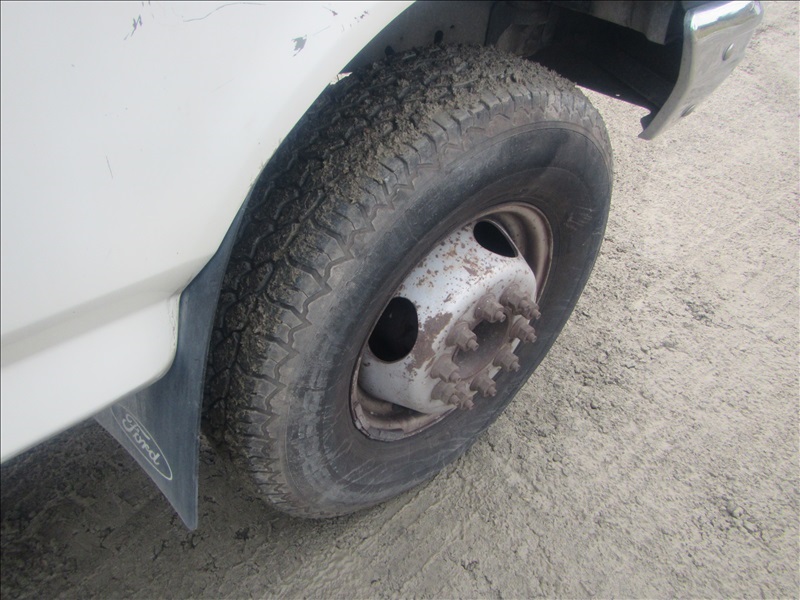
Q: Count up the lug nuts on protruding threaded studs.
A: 10